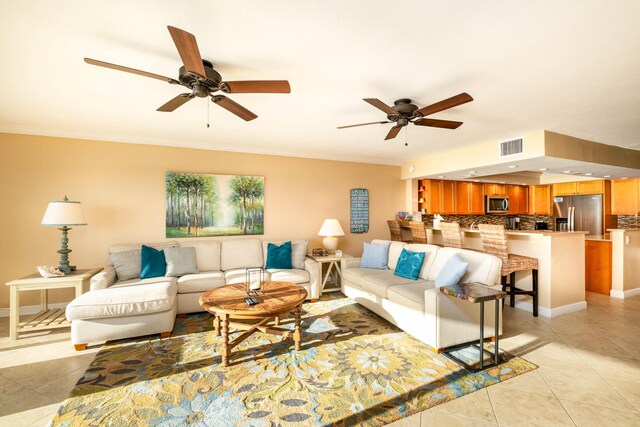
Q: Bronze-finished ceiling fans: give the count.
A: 2